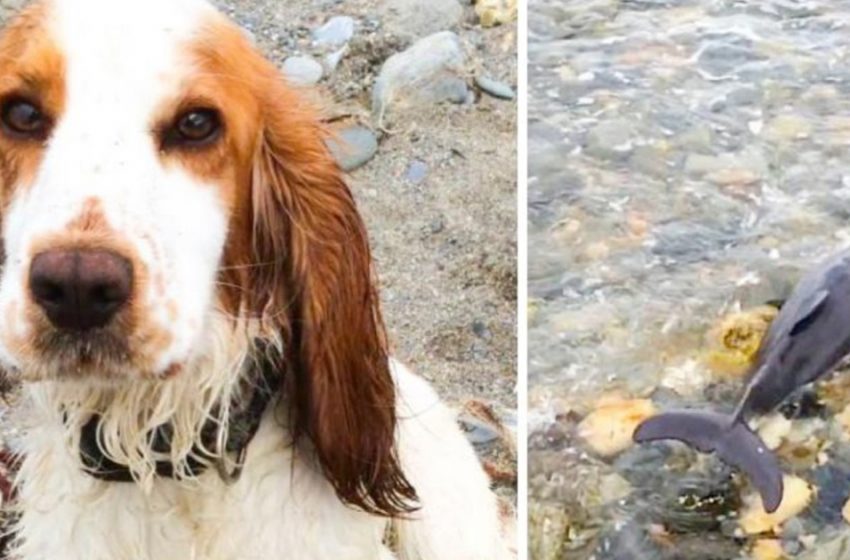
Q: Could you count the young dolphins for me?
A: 1